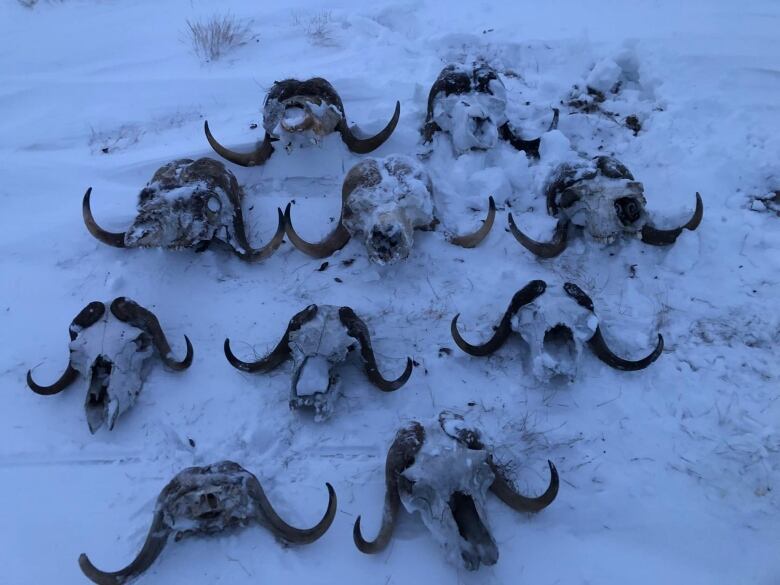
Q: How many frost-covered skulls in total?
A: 10